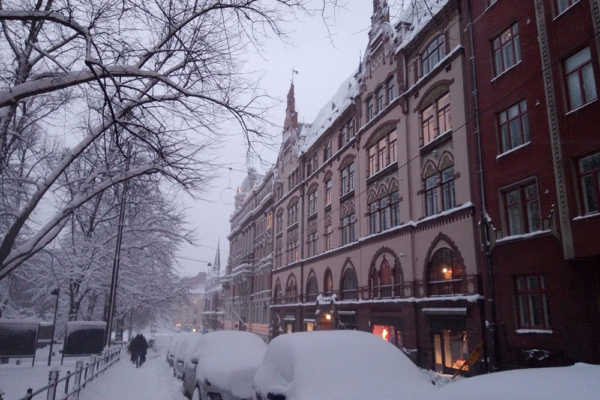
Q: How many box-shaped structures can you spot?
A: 2